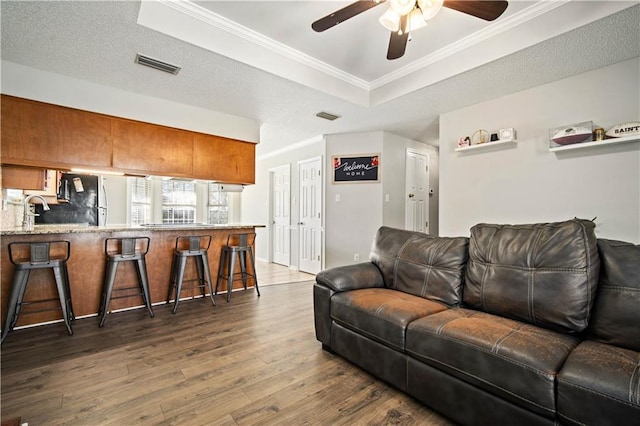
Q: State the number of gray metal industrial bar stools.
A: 4